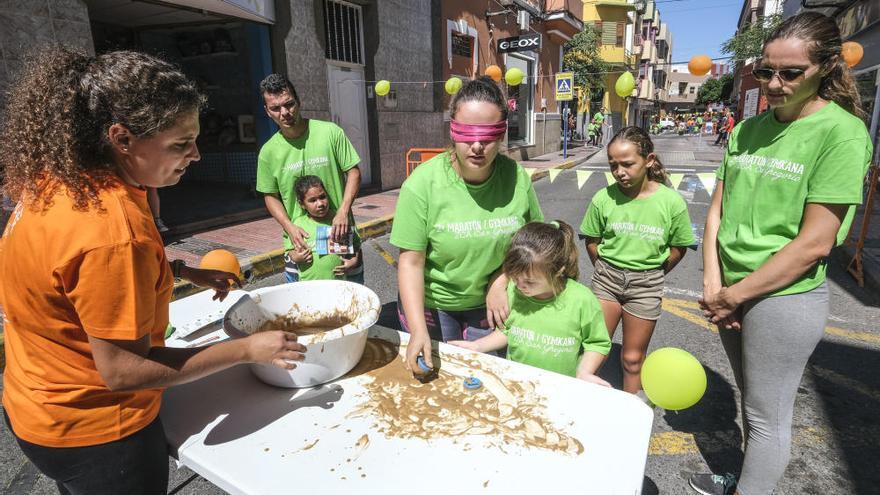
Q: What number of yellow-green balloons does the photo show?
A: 5